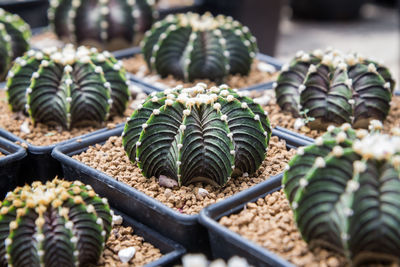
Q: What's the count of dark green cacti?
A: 8